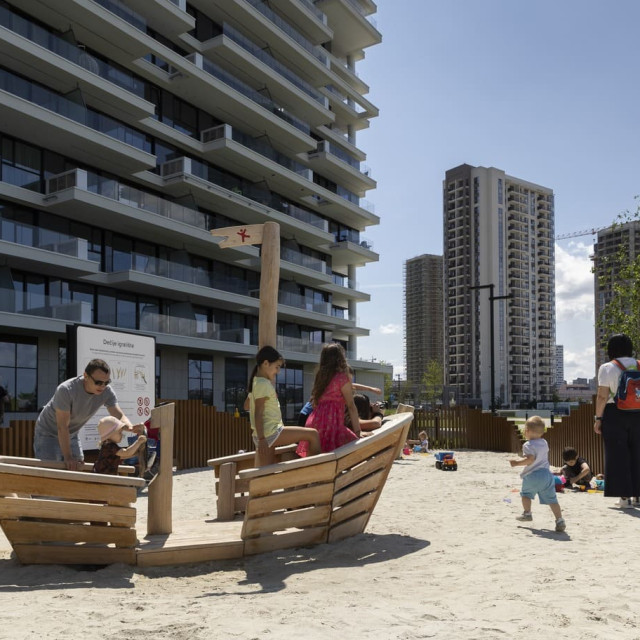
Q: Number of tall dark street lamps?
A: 1